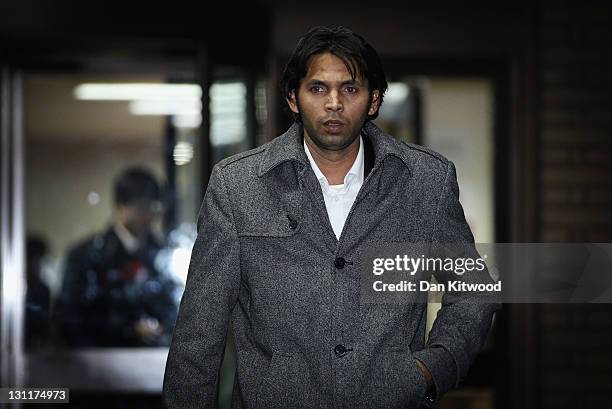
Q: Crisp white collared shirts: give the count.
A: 1